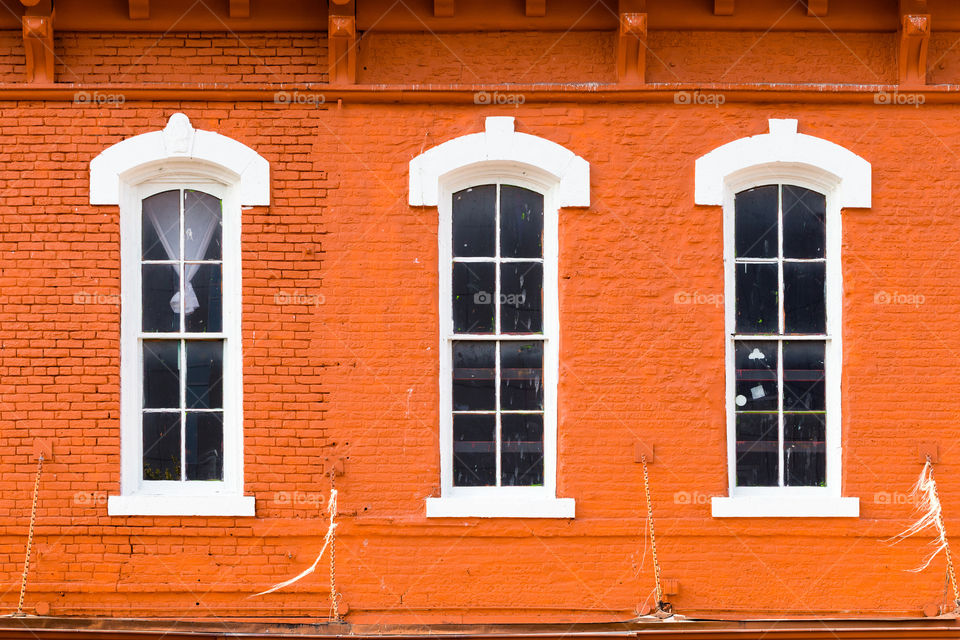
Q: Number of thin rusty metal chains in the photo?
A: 4